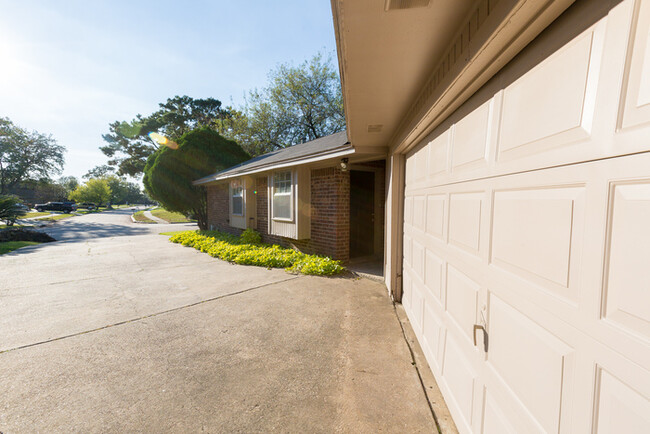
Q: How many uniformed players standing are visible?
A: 0